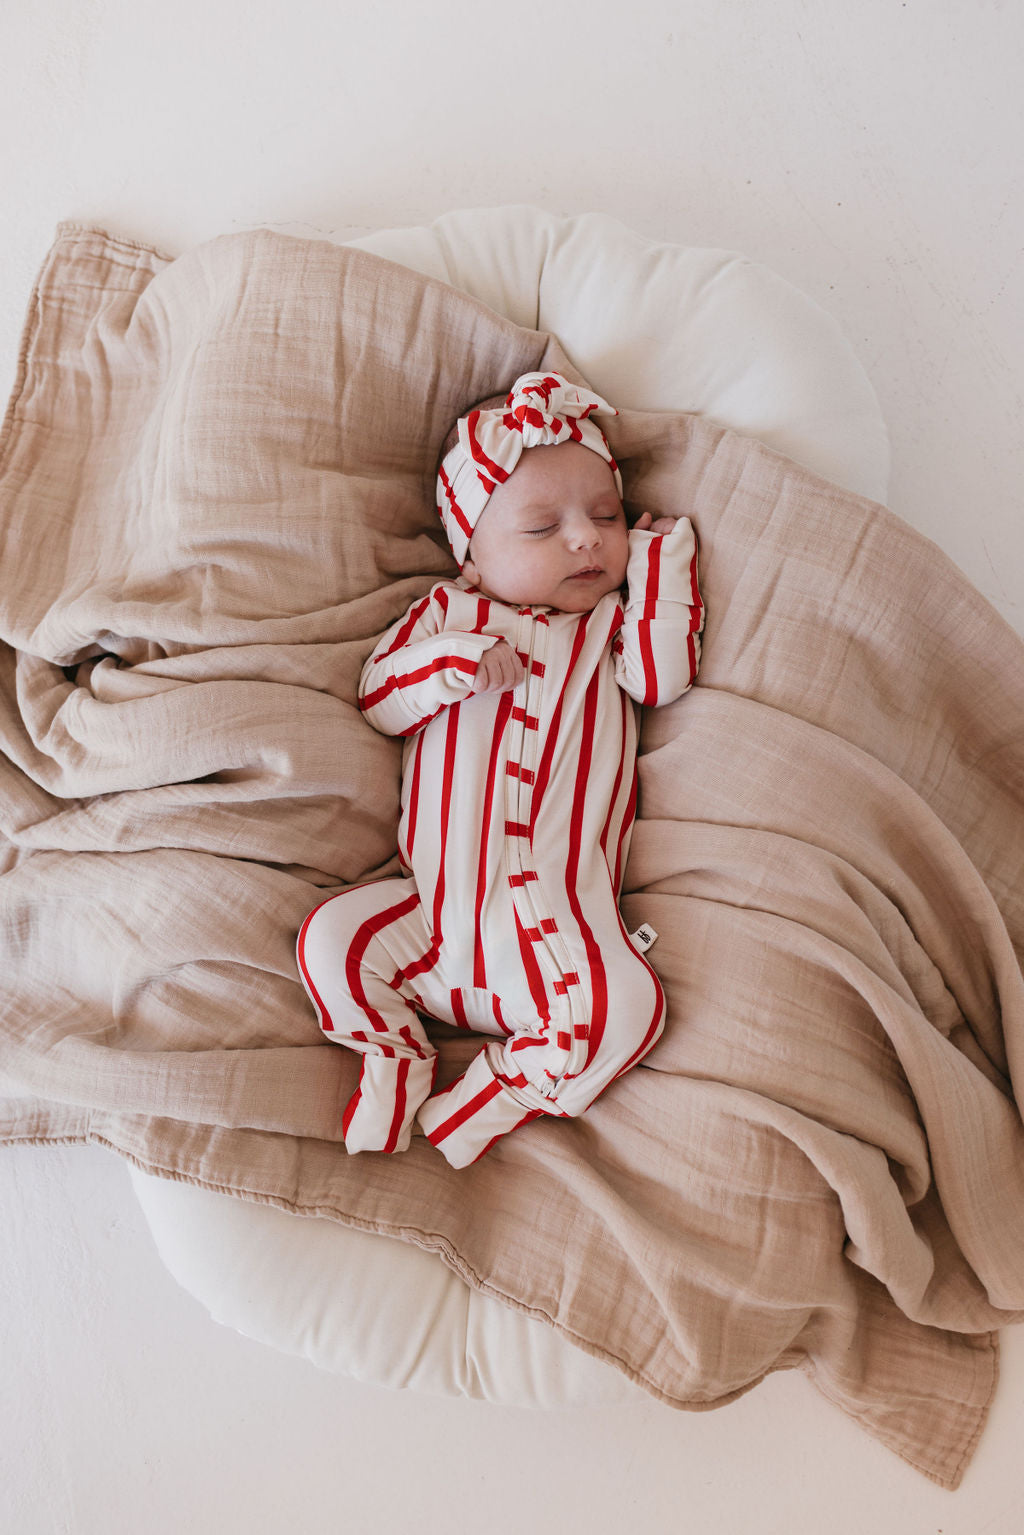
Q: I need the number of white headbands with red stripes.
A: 1